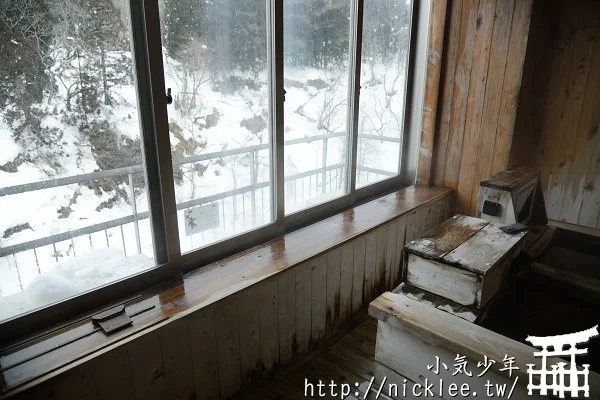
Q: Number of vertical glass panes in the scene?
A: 4